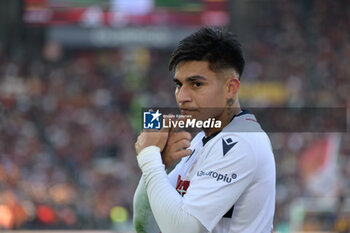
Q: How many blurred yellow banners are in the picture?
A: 1